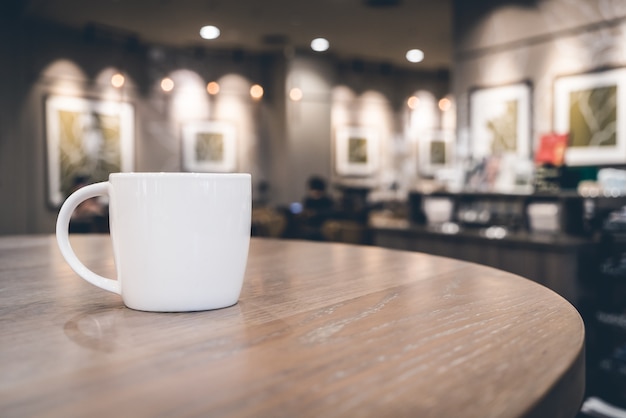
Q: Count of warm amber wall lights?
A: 7